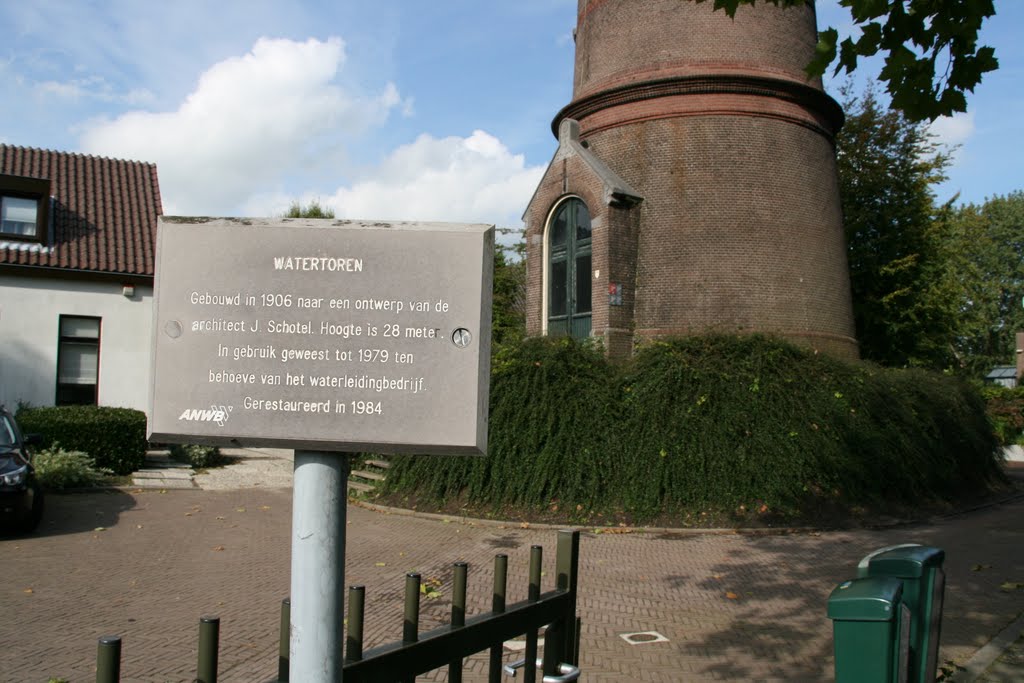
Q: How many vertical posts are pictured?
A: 10